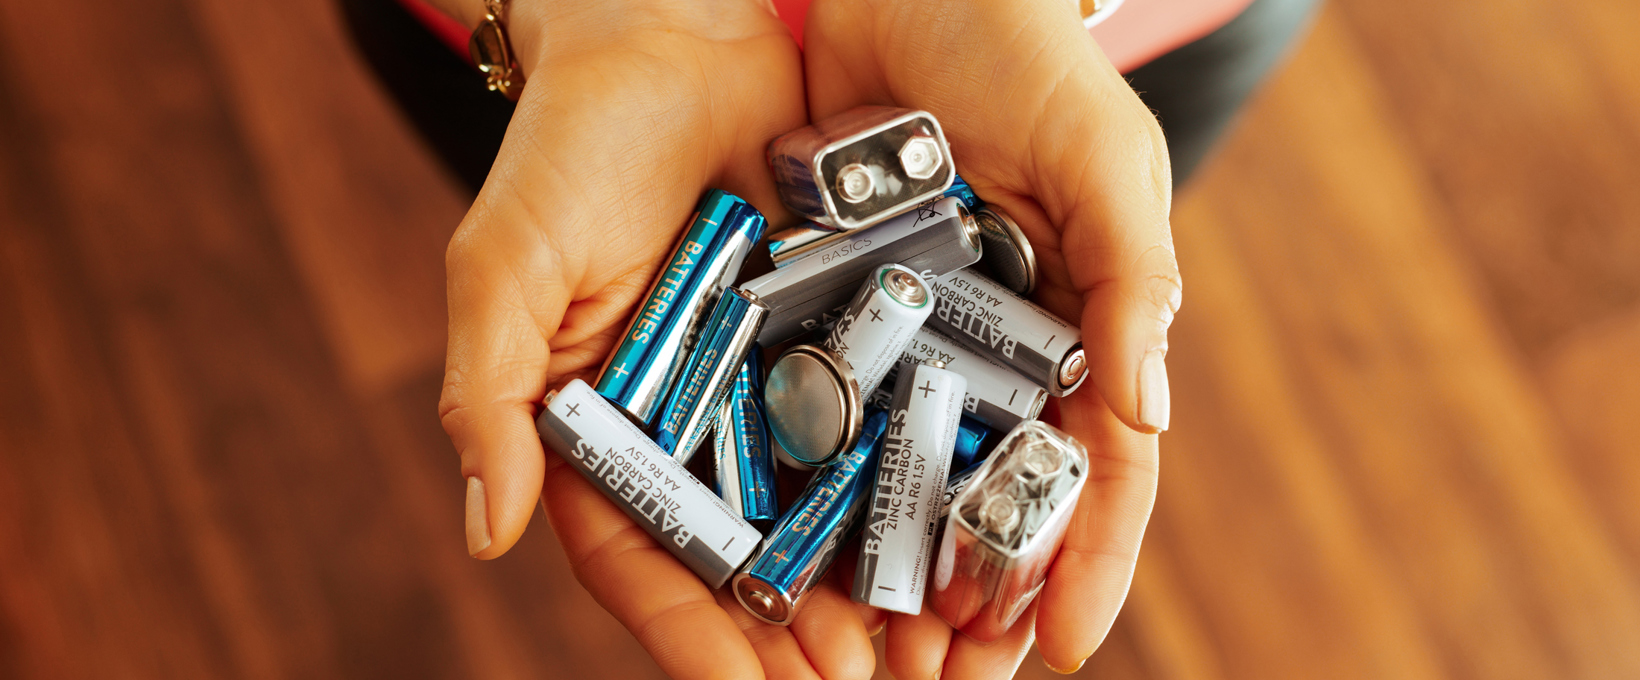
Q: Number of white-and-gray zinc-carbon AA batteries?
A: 6